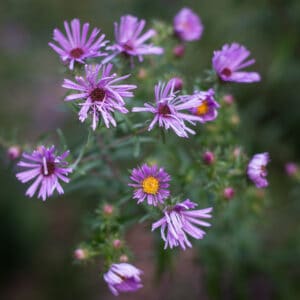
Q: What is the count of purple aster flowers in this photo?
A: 12